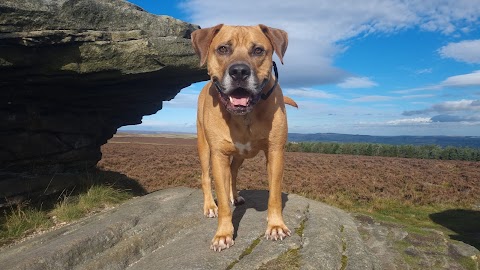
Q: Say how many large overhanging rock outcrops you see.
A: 1